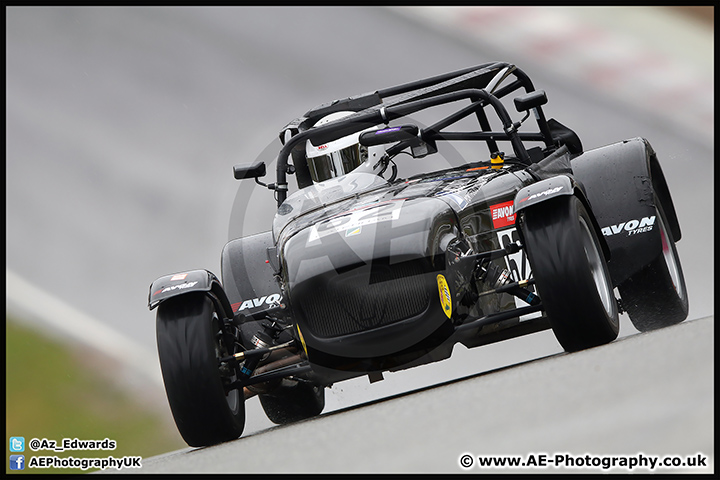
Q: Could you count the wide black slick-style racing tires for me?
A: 4